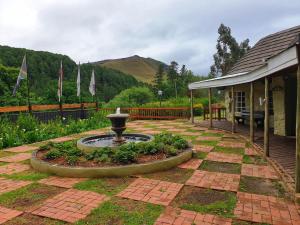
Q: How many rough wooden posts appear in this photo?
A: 6